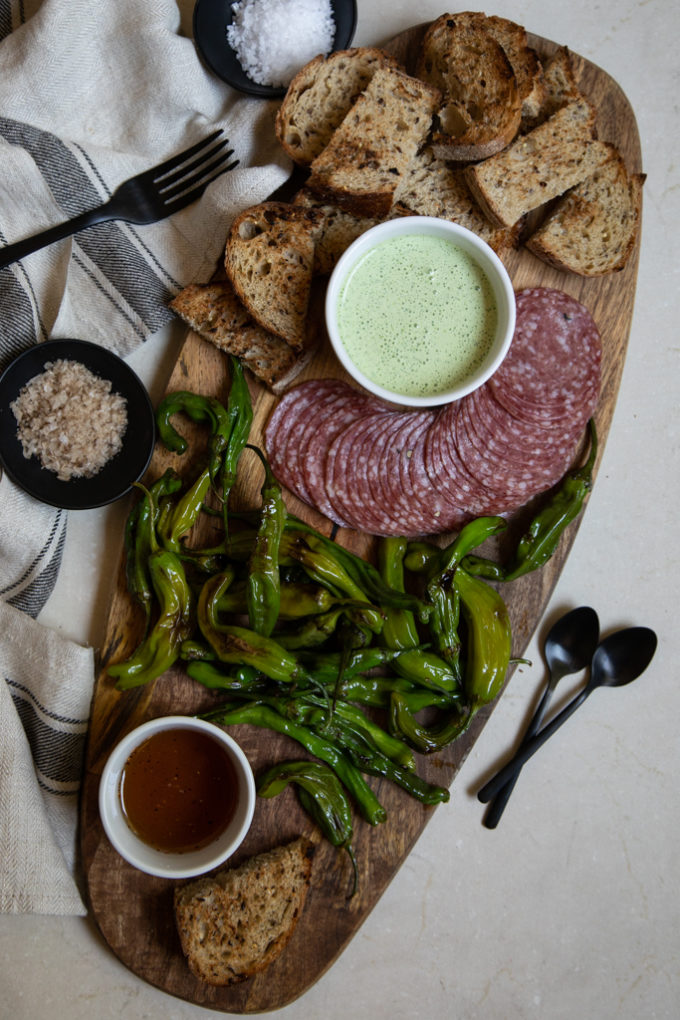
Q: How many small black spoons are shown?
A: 2